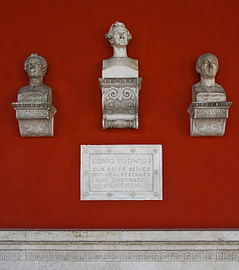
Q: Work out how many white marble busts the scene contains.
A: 3